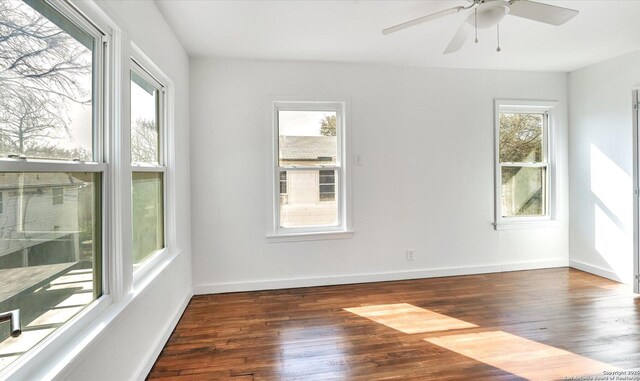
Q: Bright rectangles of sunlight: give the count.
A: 4